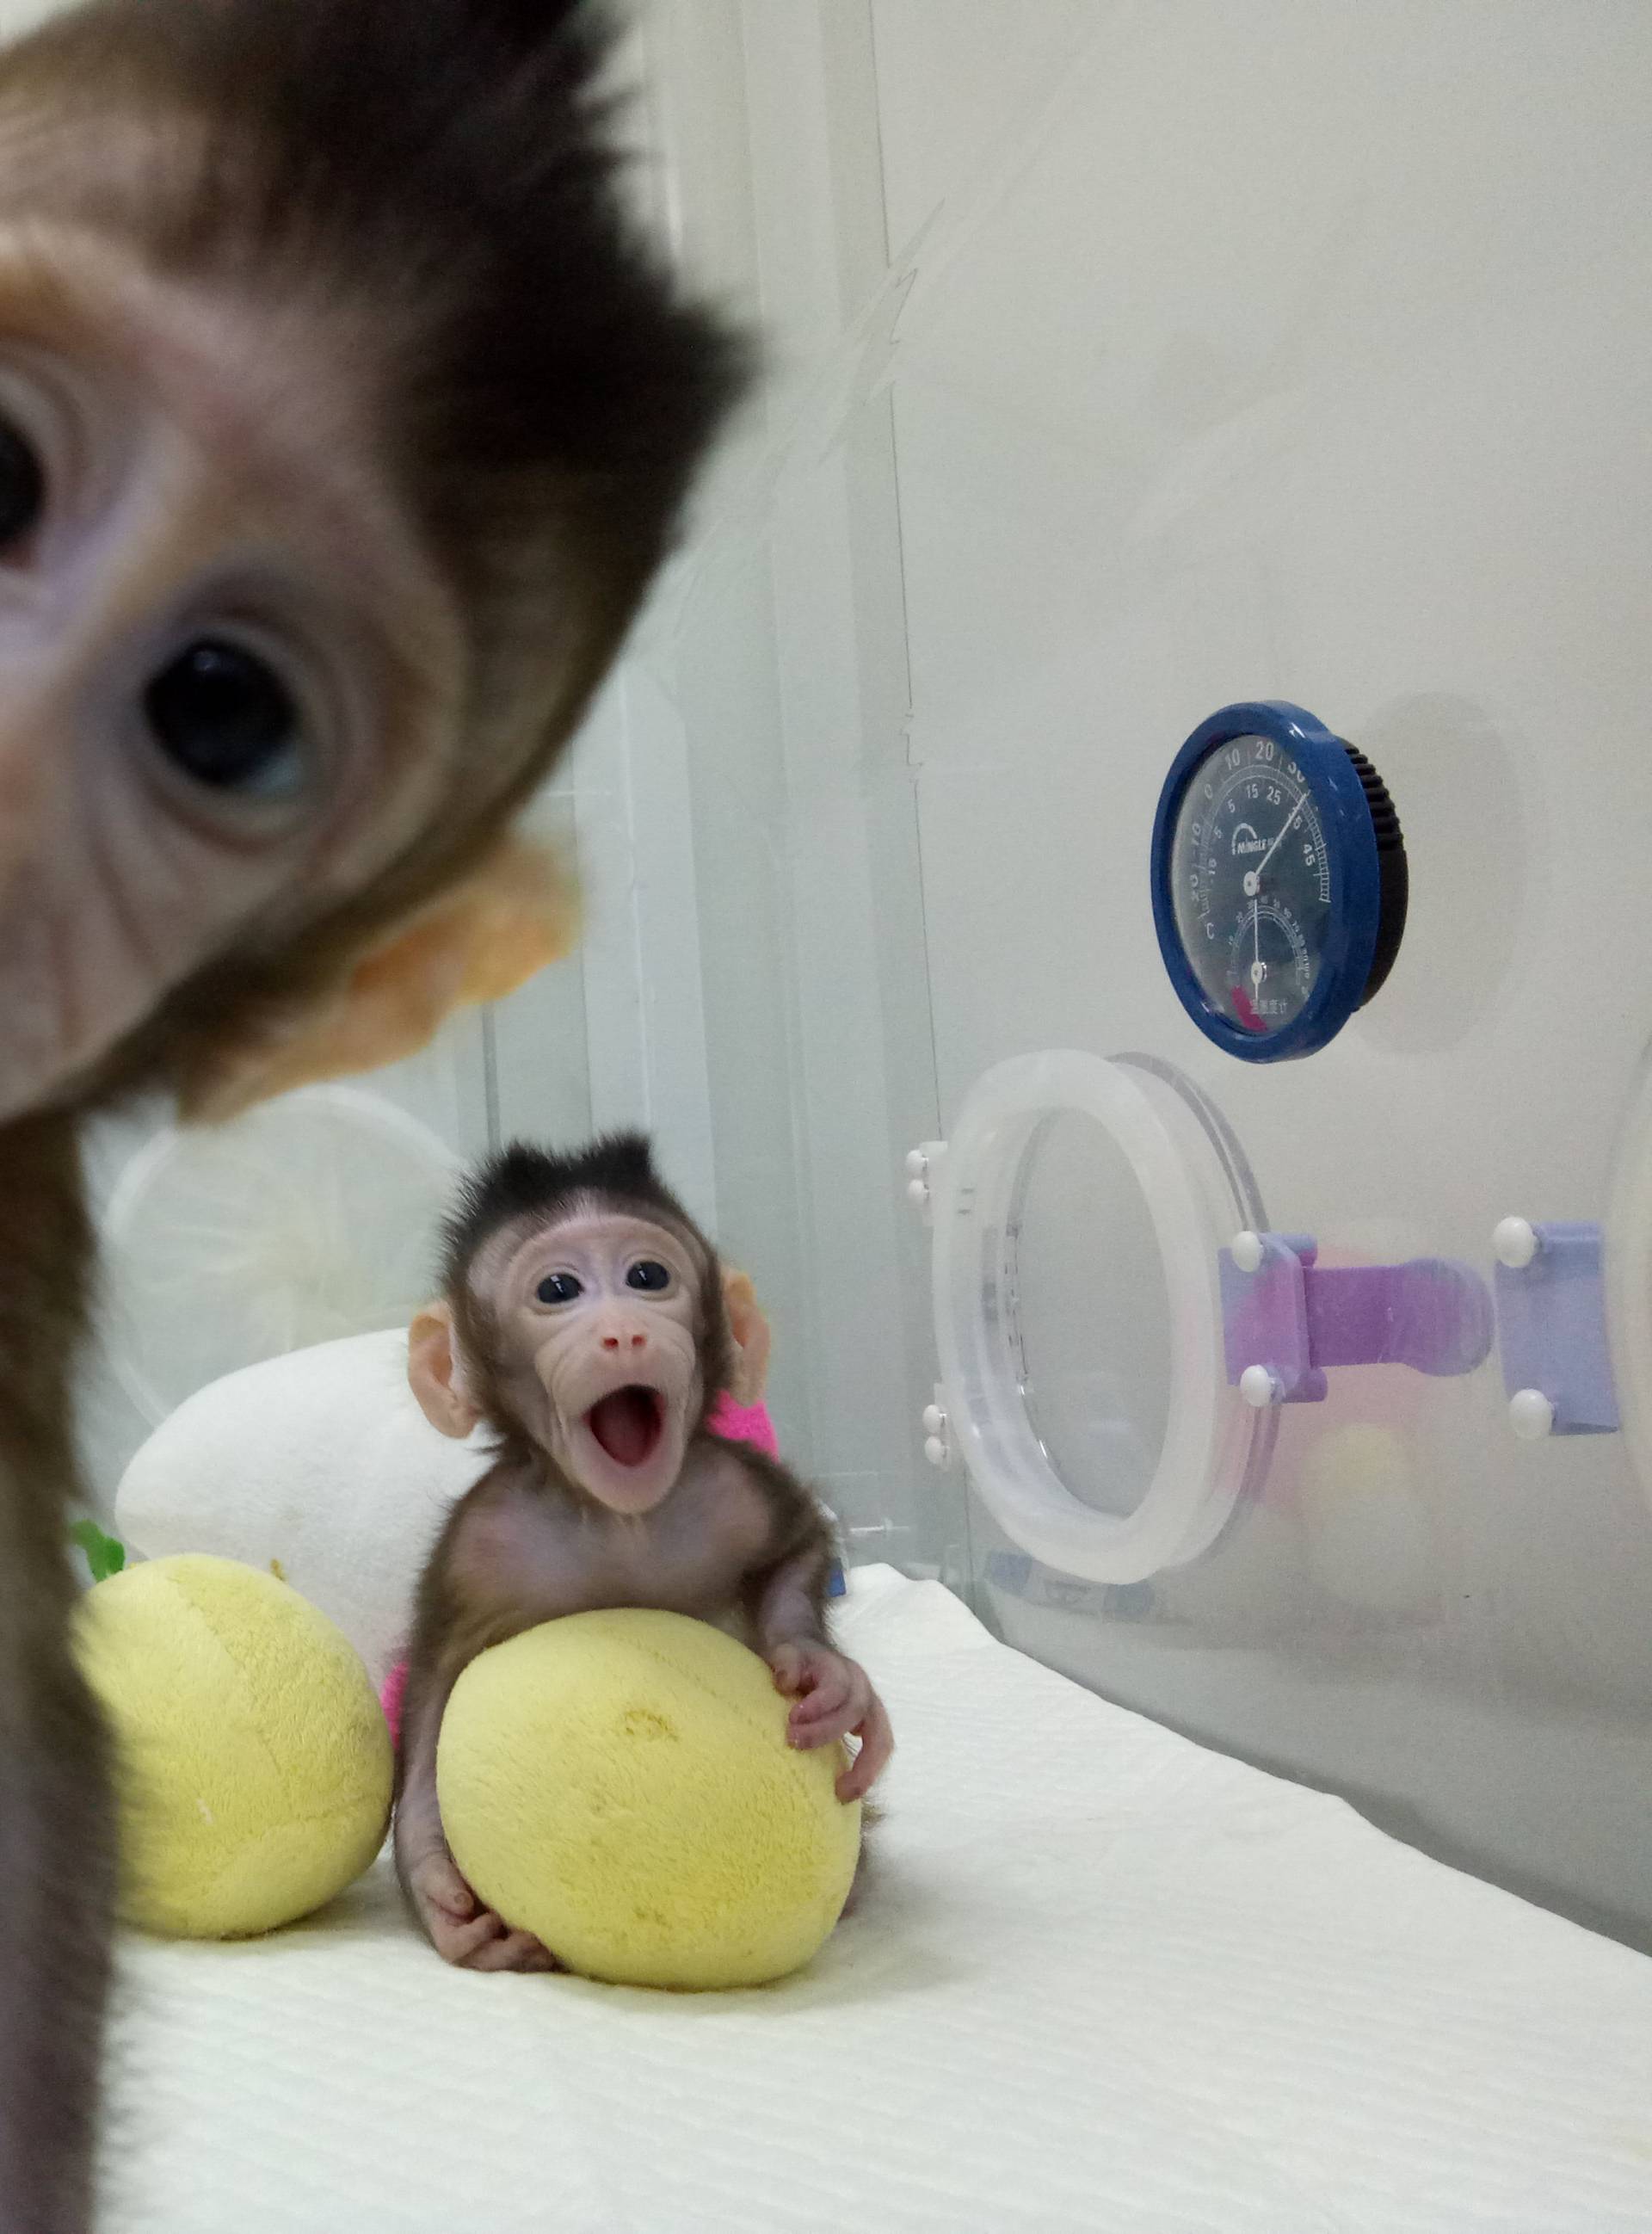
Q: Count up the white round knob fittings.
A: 8